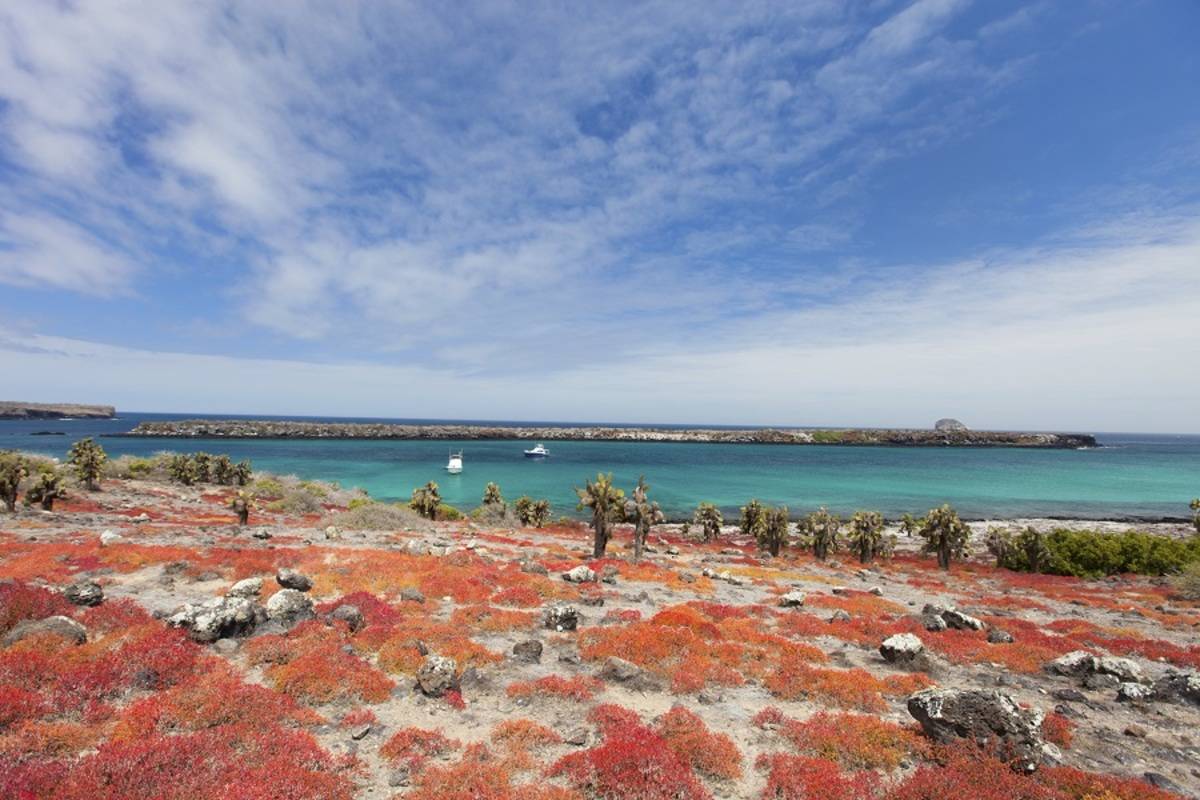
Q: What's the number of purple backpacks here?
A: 0